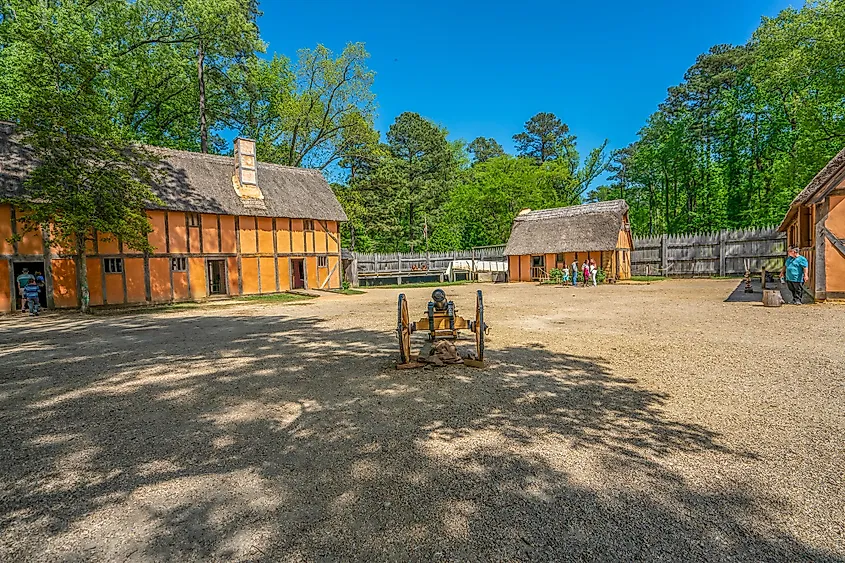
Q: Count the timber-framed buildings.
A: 3